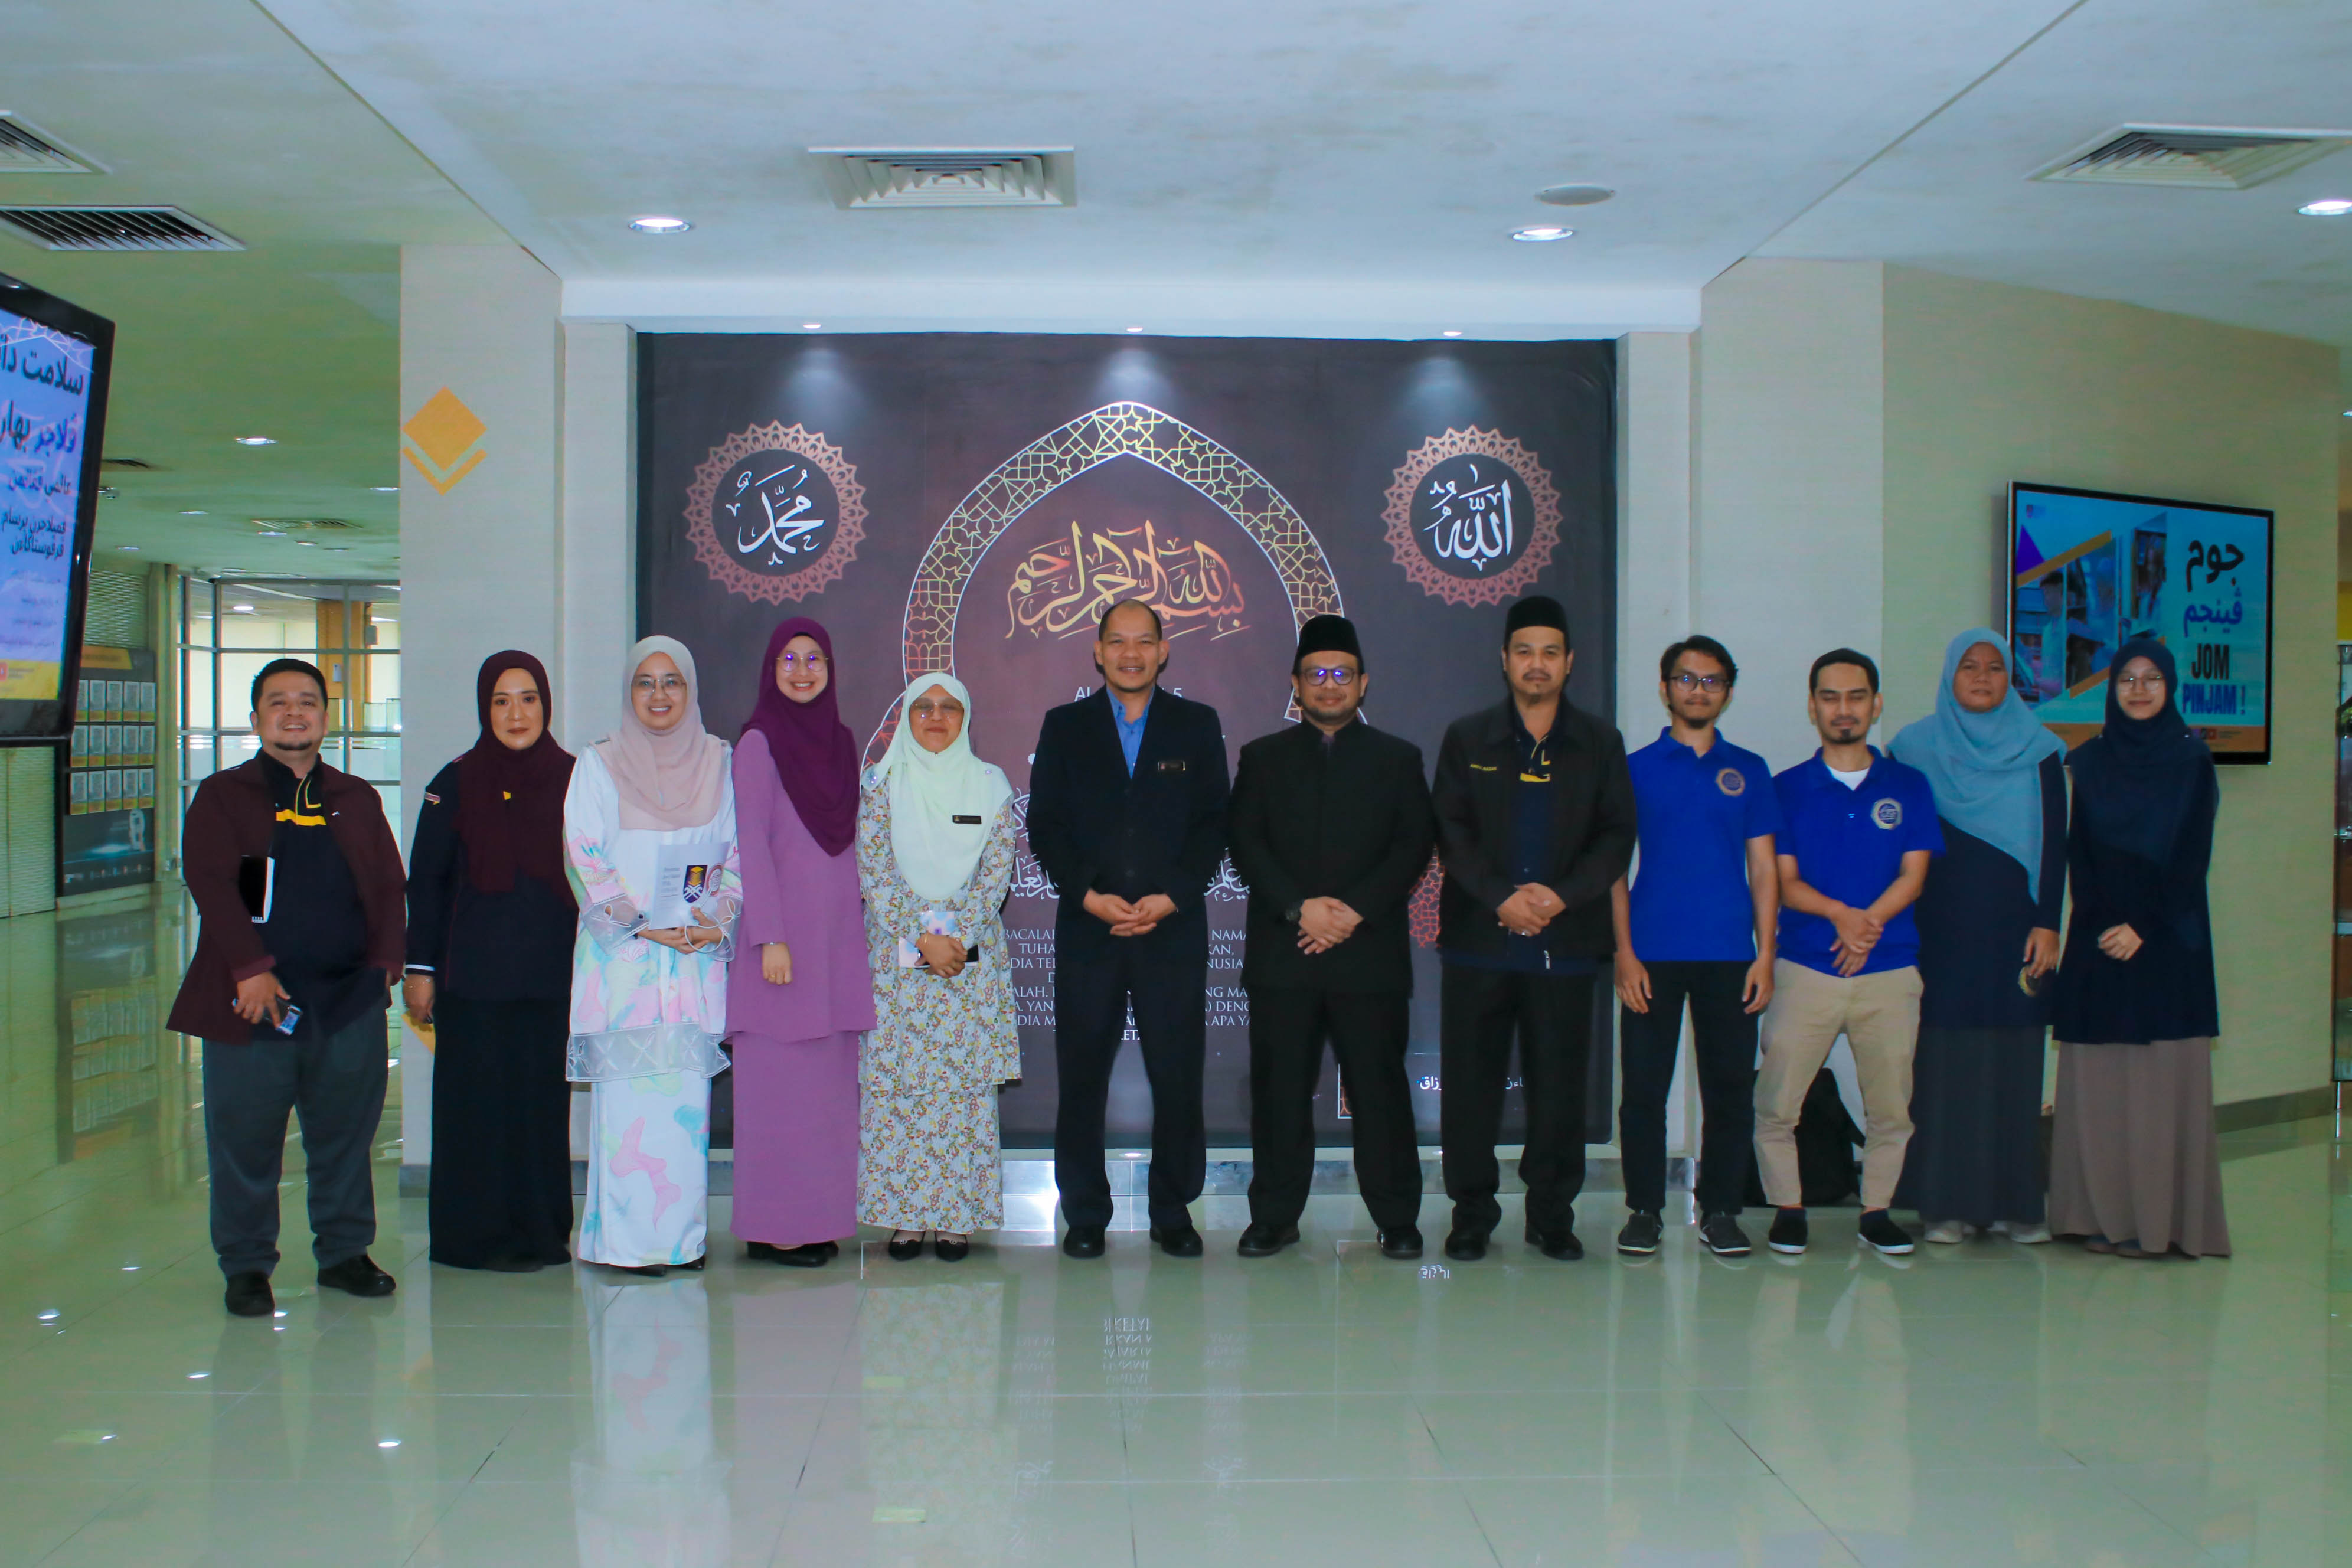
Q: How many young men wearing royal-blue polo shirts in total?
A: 2